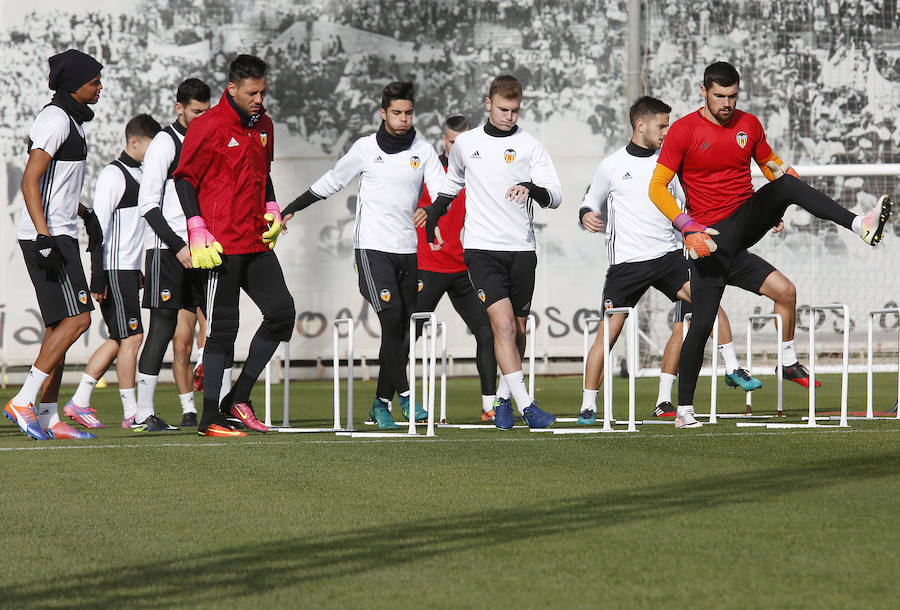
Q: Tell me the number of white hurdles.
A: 11